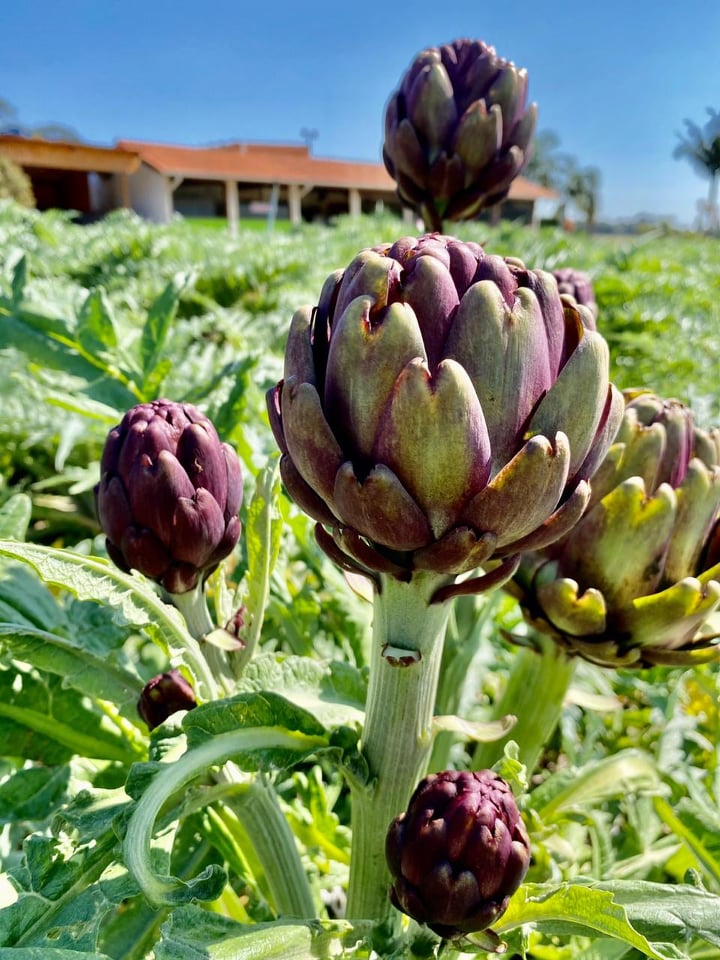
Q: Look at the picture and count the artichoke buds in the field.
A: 7